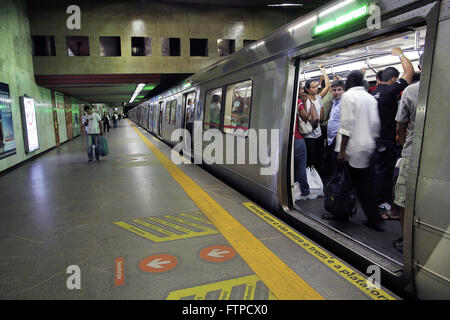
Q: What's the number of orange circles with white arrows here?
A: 2